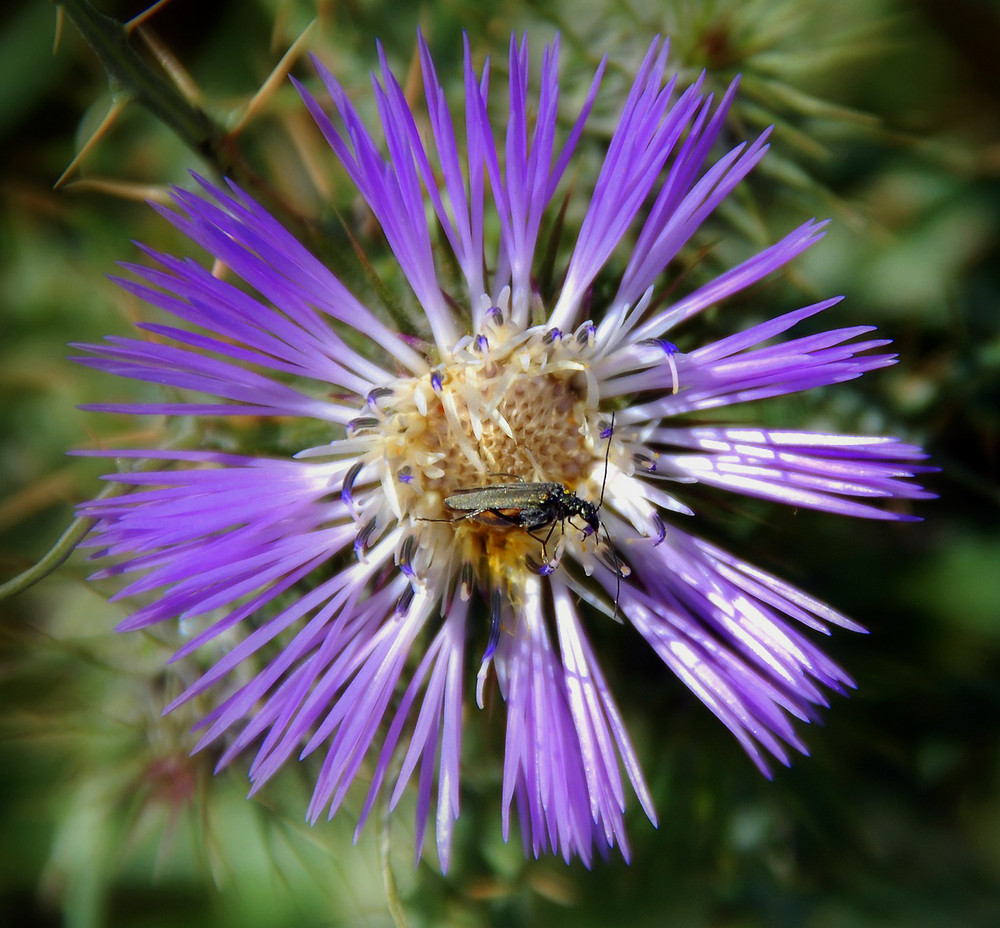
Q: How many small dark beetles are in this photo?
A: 1